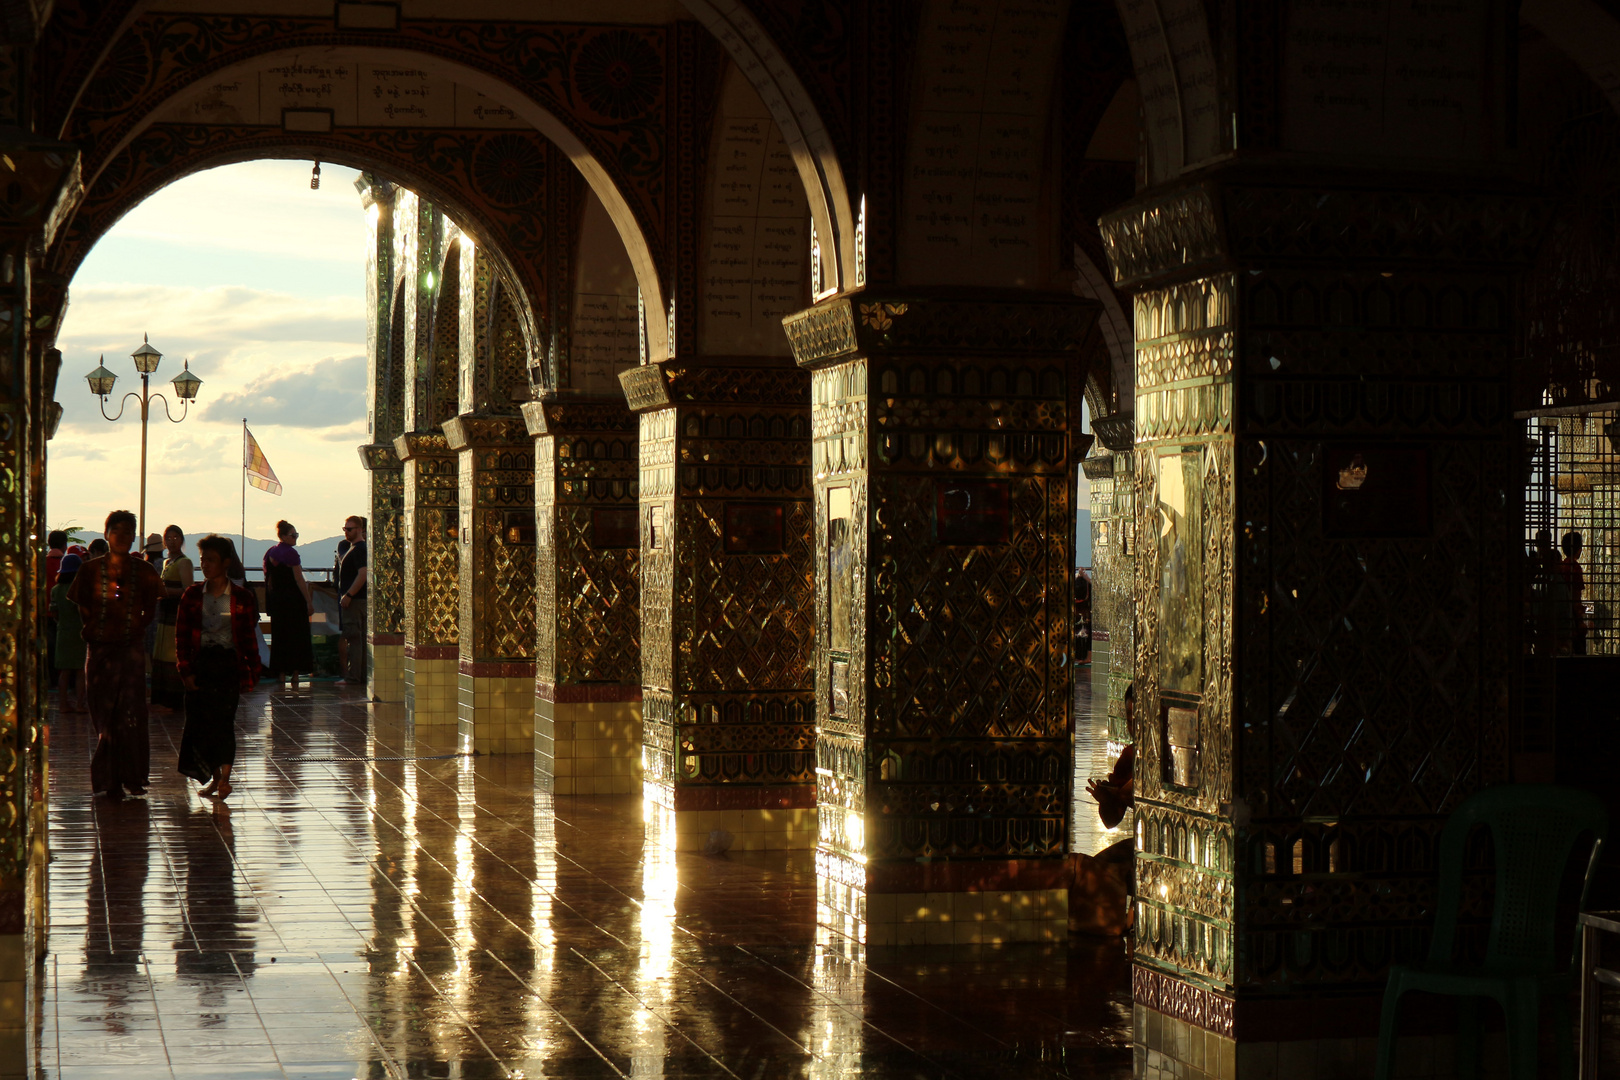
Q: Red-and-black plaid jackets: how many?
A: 1